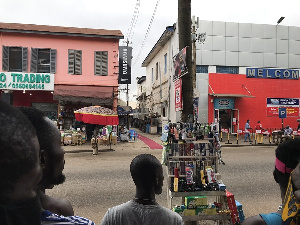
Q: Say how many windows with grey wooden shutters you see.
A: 4